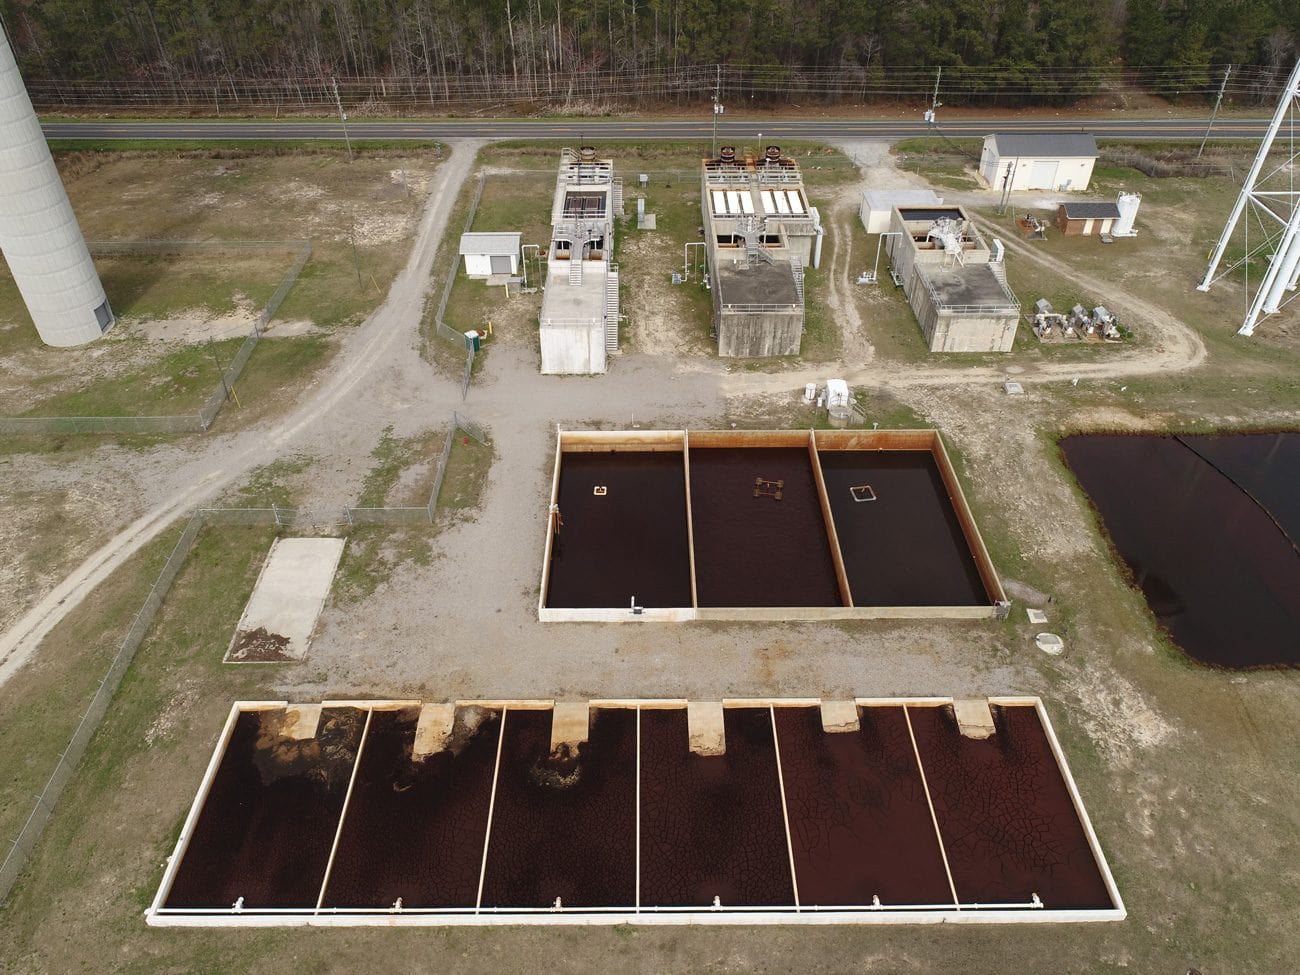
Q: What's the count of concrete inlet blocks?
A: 6